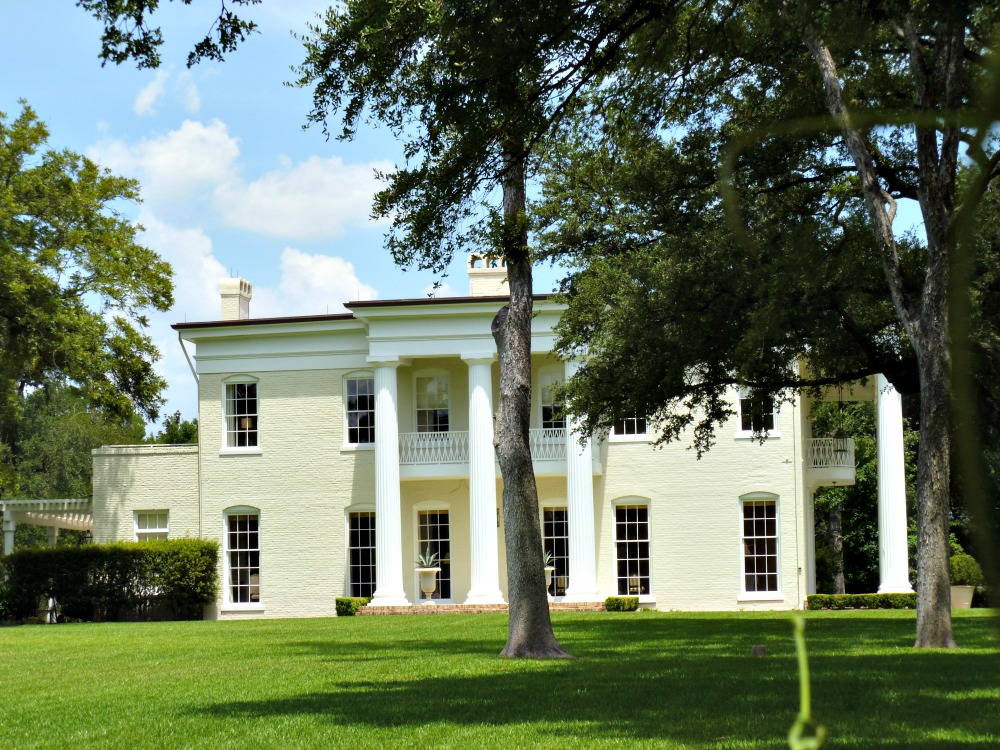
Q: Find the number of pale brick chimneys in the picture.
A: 2